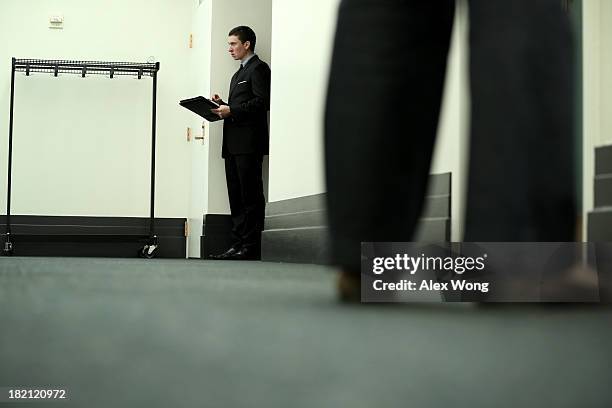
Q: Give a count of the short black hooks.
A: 5